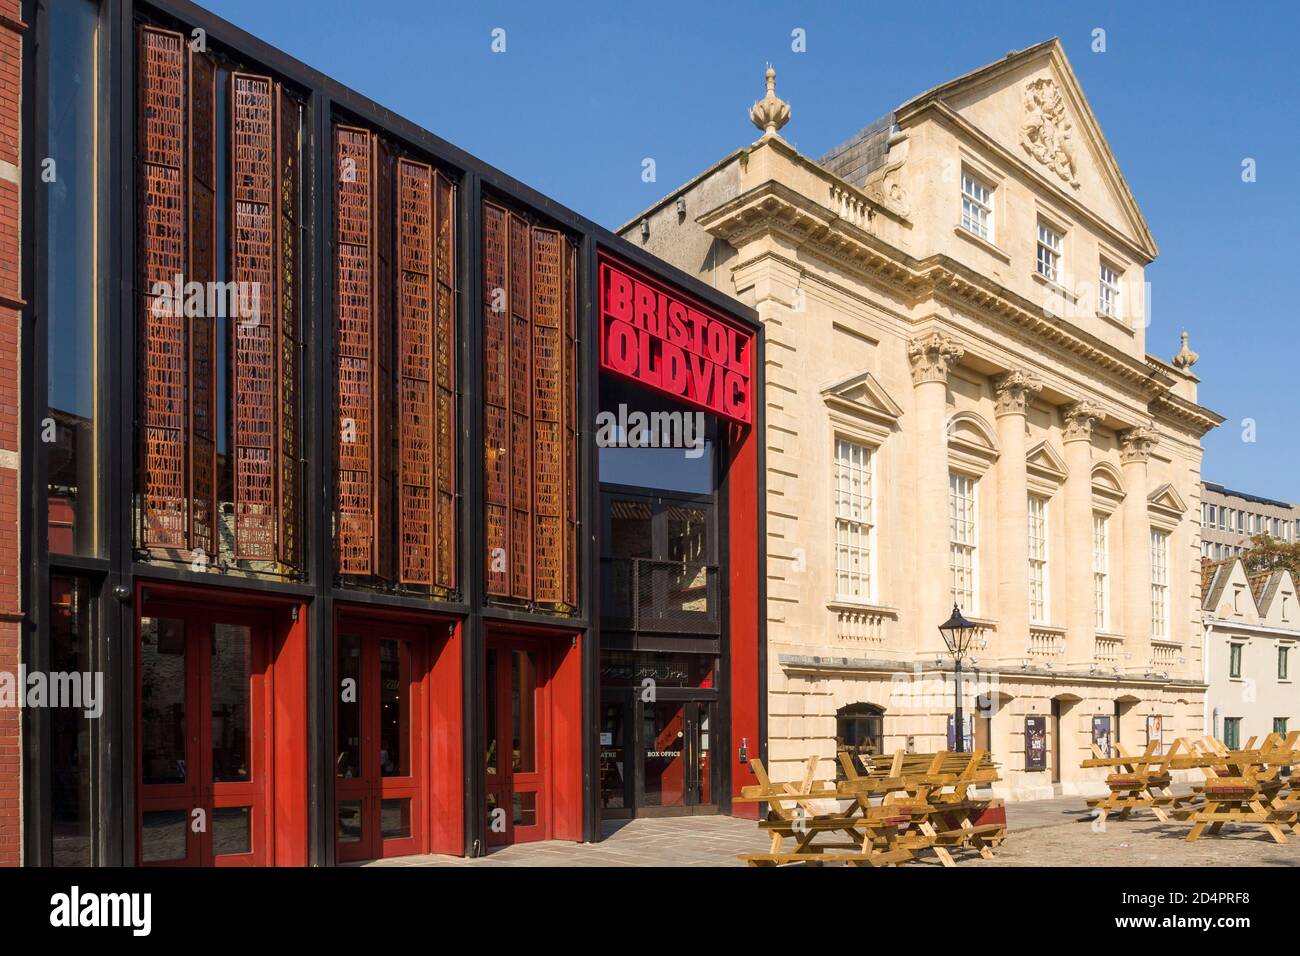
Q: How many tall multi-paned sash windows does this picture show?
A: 5